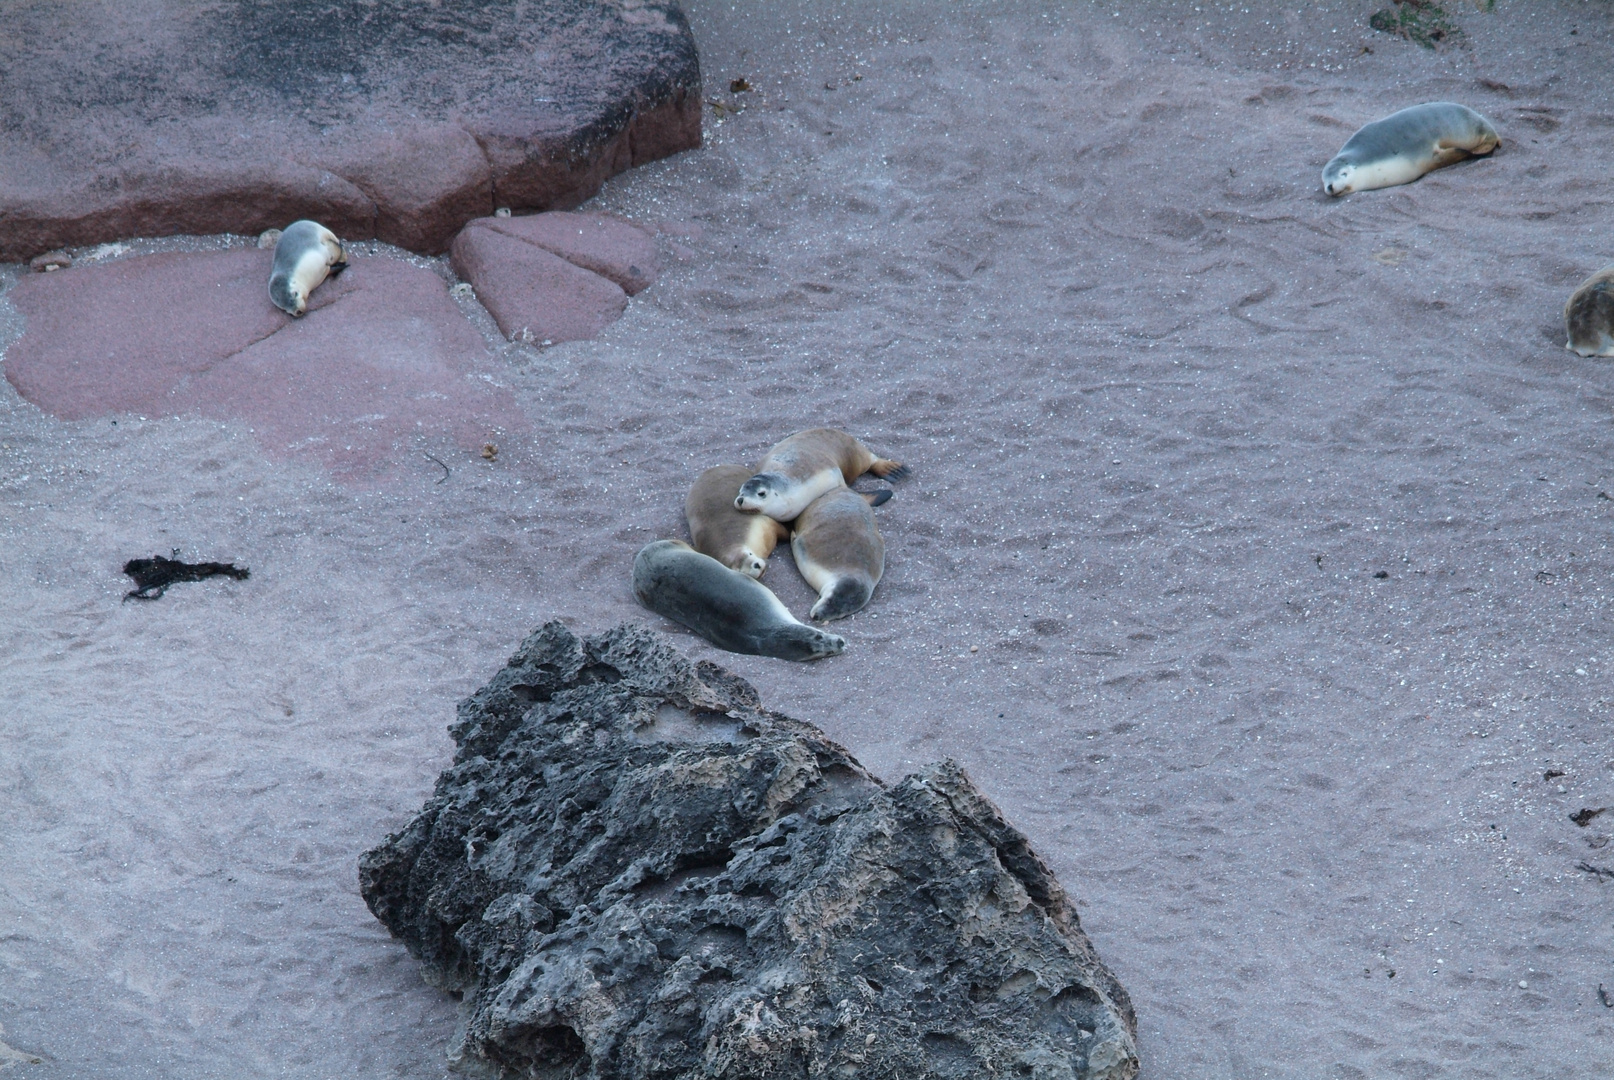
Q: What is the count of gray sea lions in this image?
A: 3